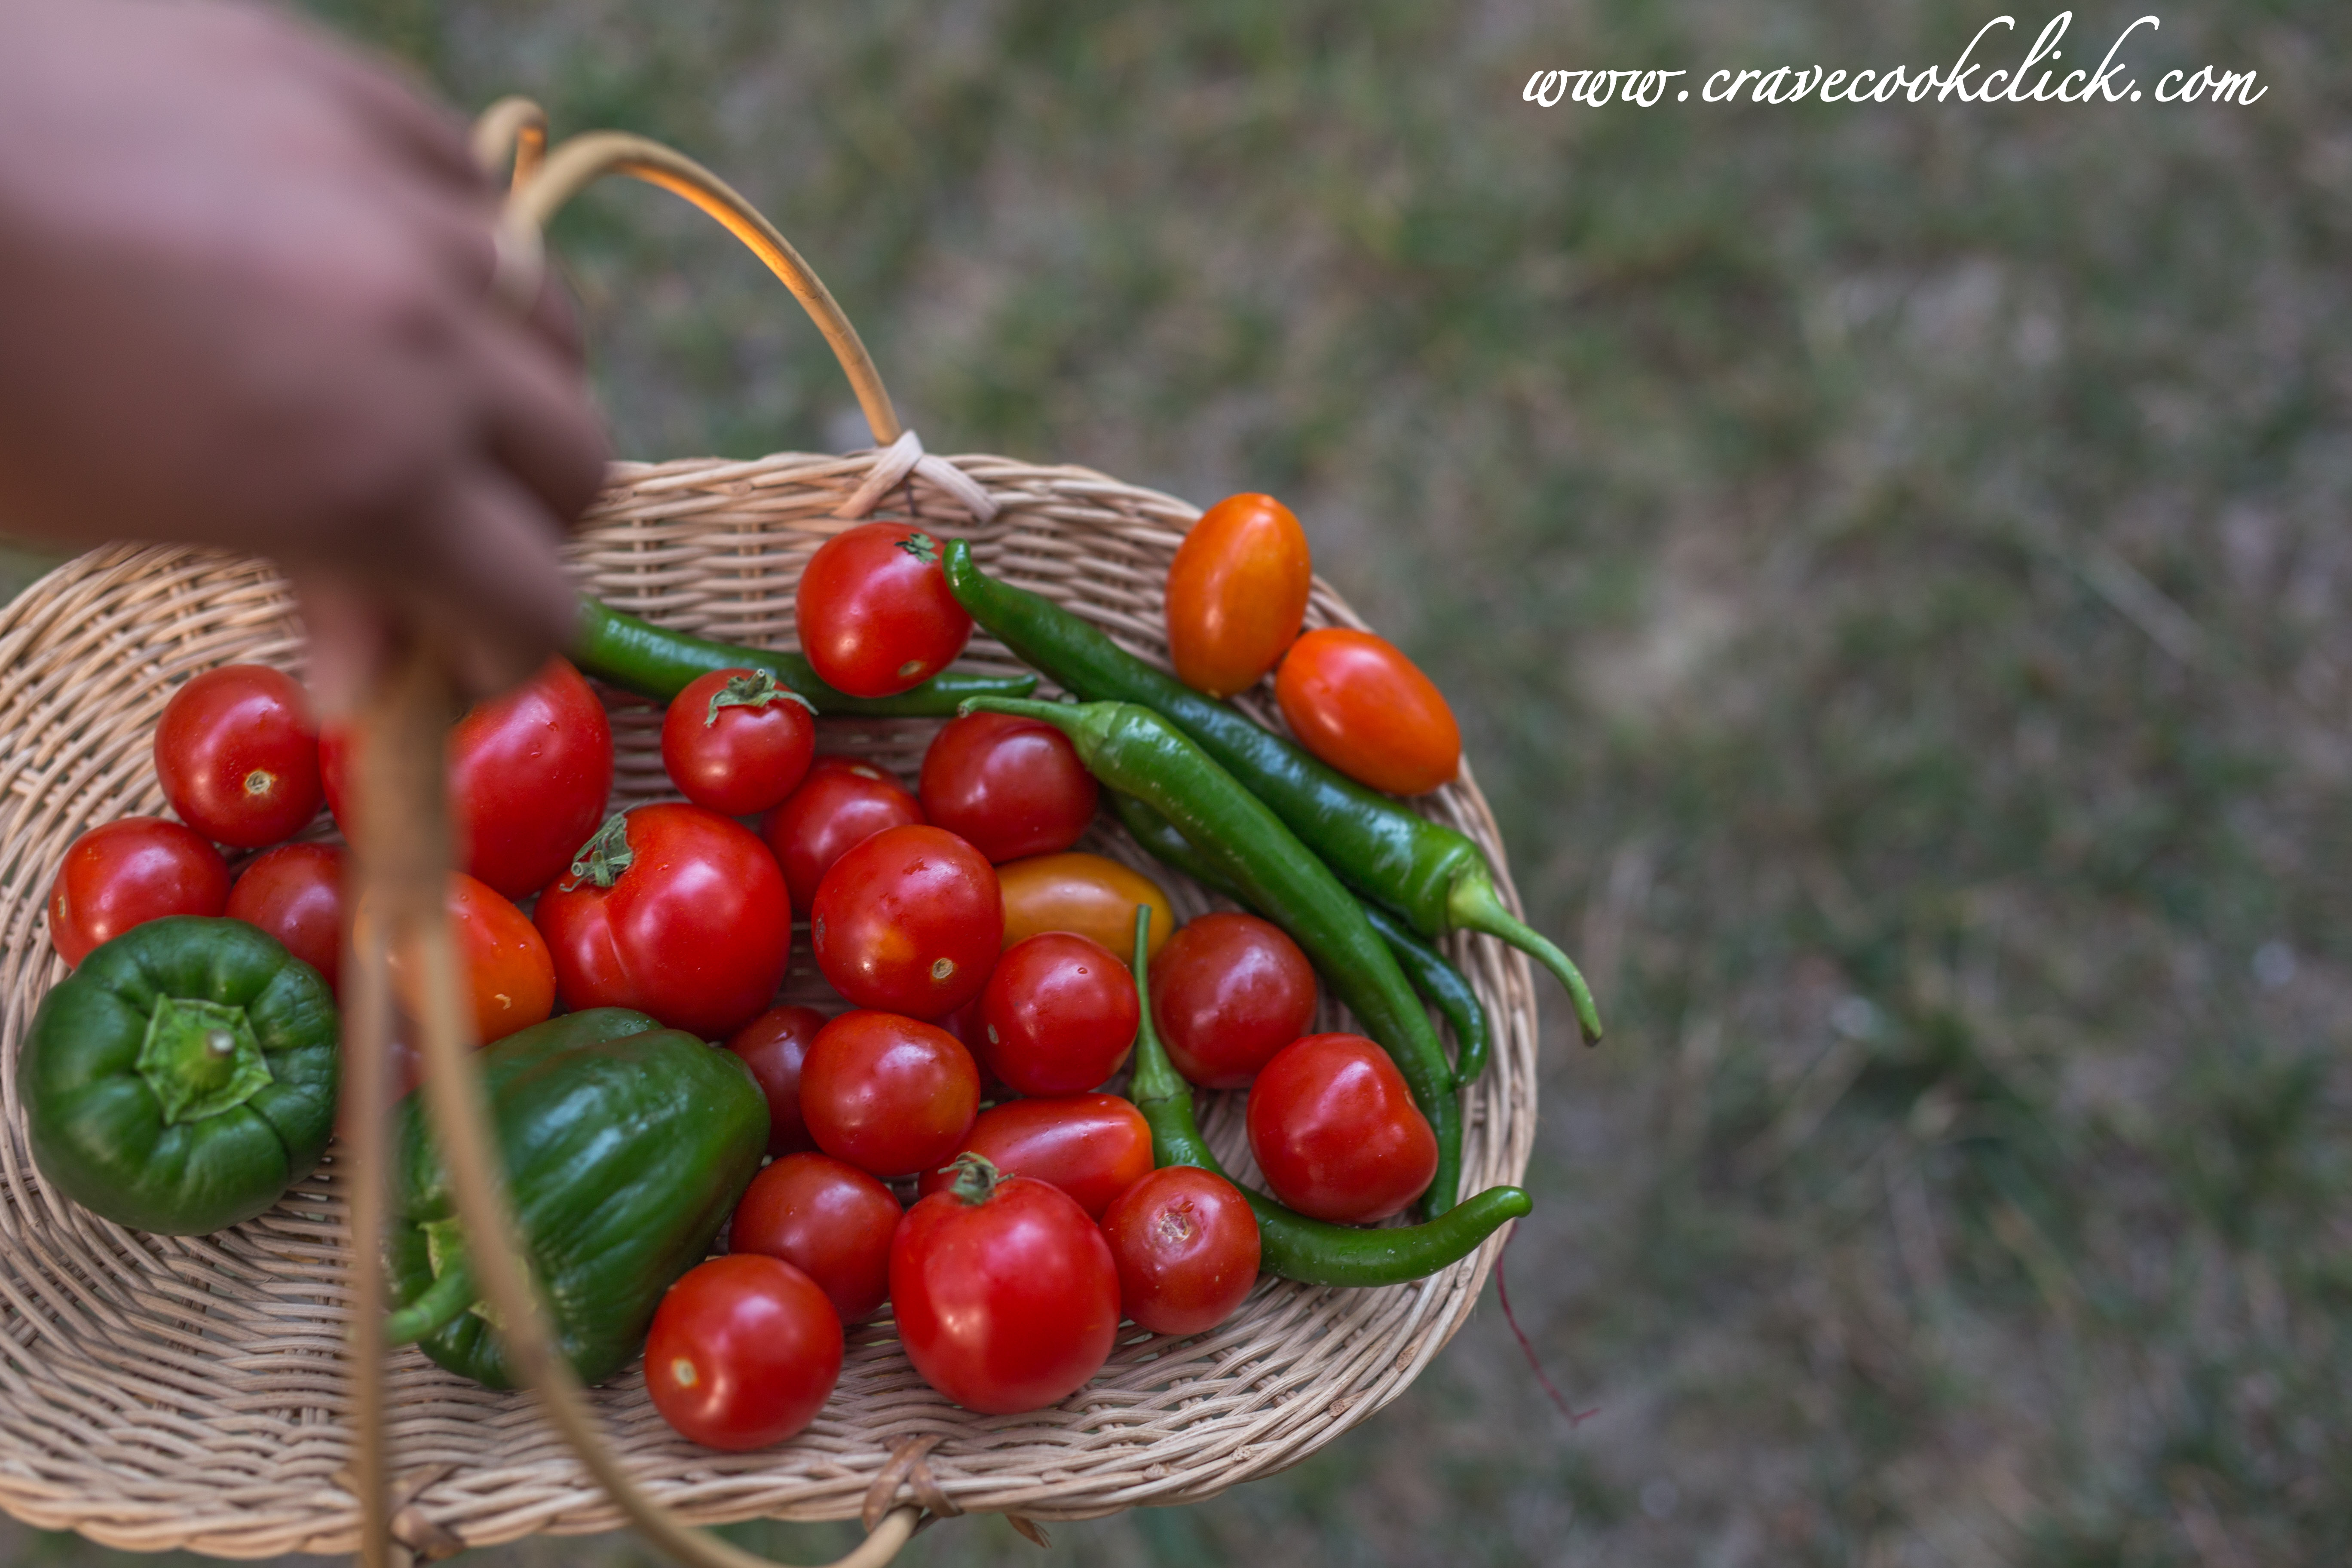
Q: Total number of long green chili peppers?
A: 5